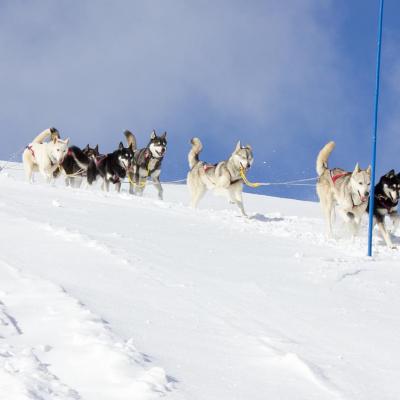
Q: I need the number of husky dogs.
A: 7